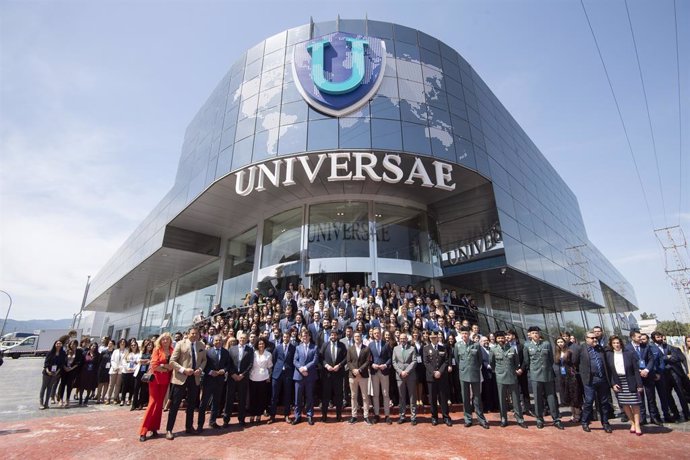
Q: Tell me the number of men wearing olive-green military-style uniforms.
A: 3